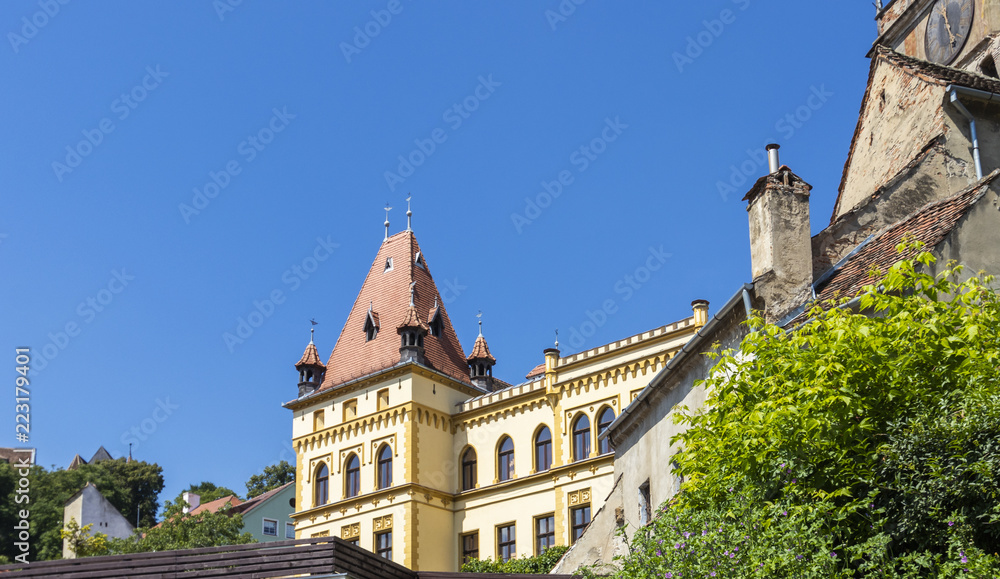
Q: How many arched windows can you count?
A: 8